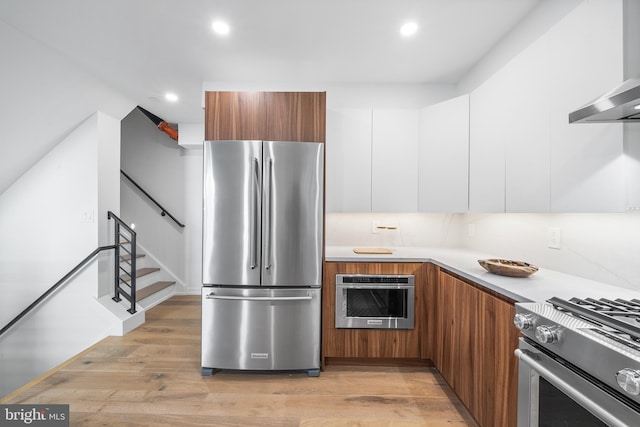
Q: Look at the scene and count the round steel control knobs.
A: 3